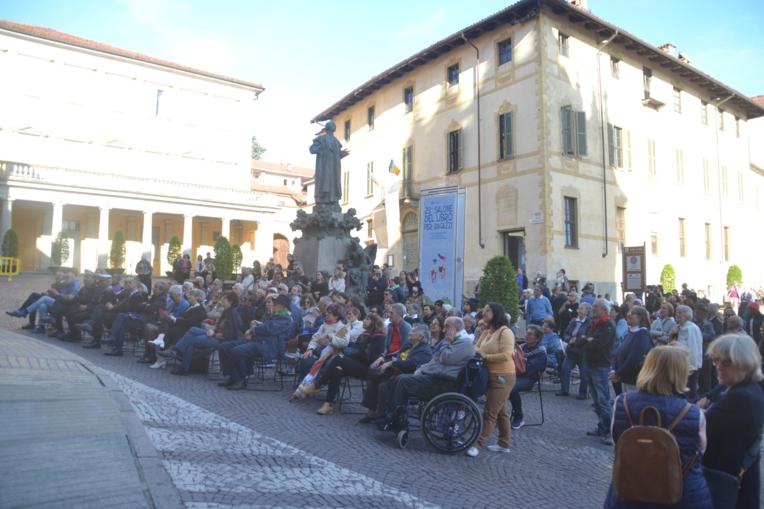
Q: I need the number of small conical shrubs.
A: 9